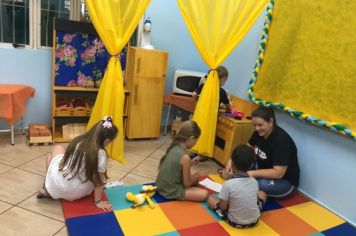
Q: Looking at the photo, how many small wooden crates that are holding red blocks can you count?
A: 1